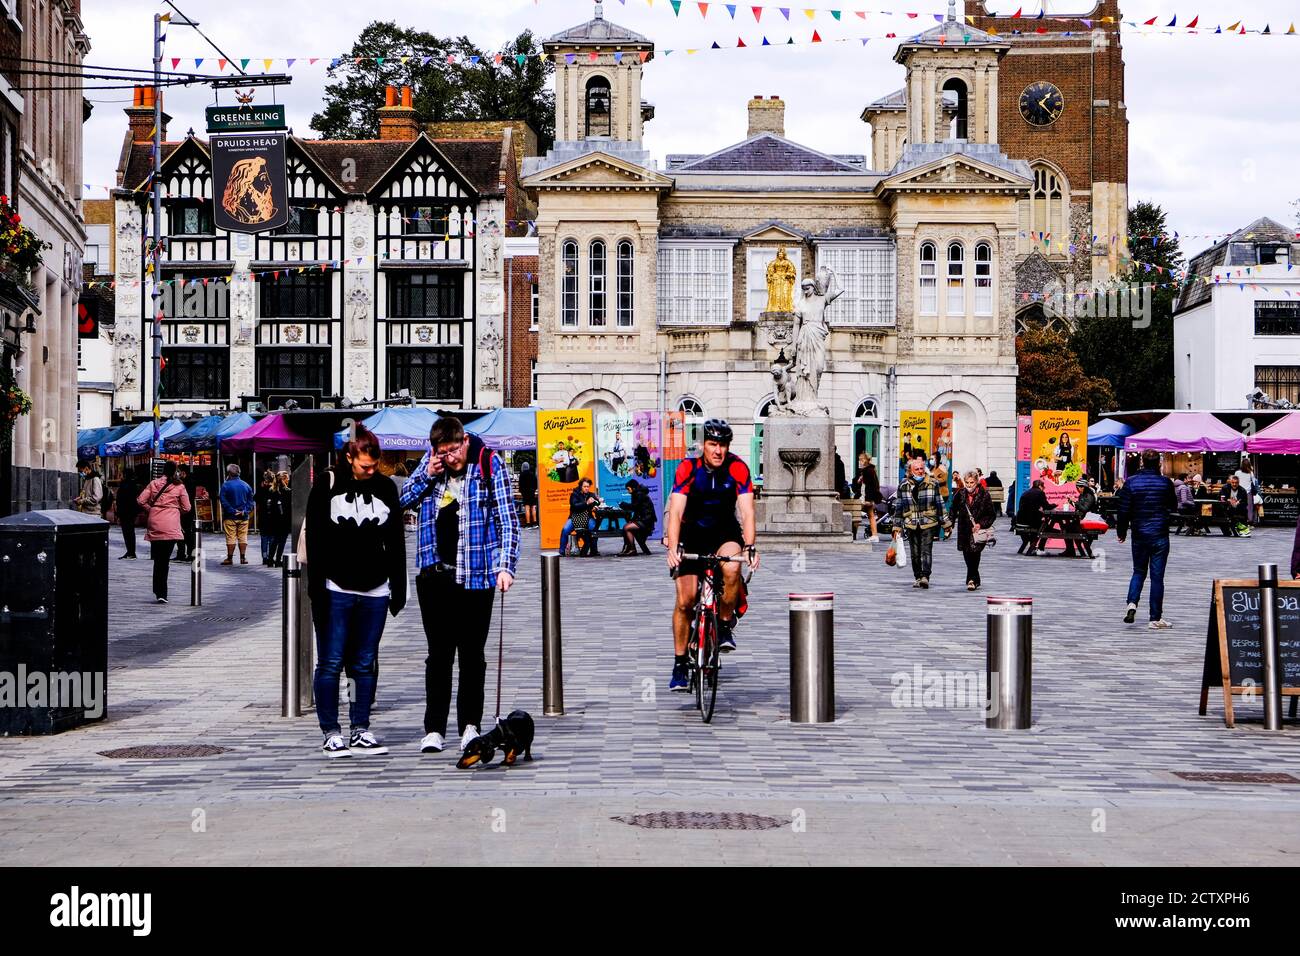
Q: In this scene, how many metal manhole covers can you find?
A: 3